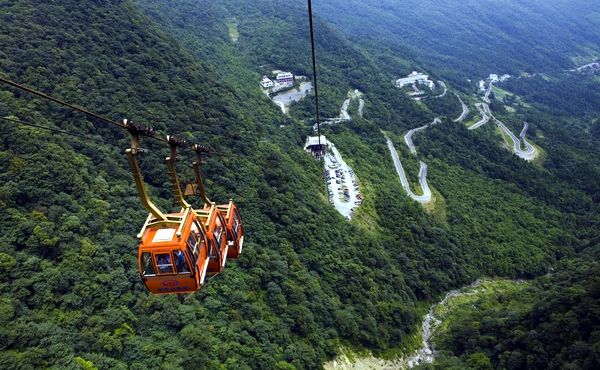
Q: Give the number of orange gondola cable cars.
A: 3